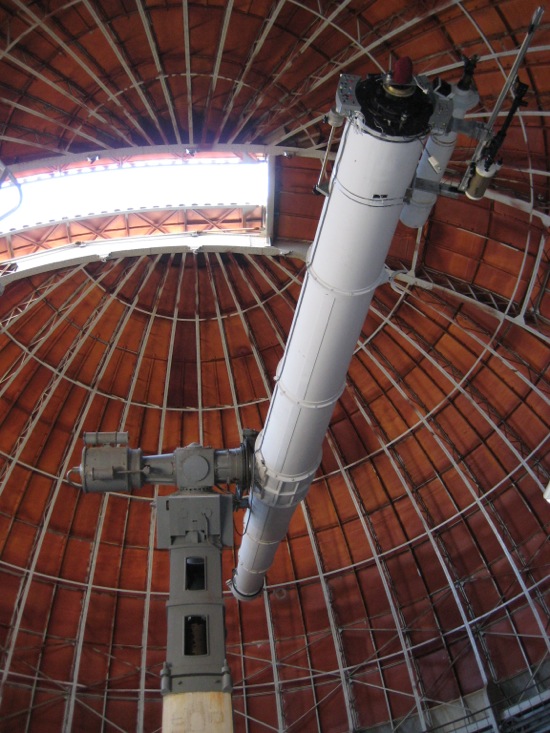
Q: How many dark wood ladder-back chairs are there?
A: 0